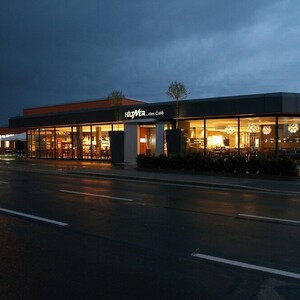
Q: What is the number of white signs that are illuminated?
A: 1